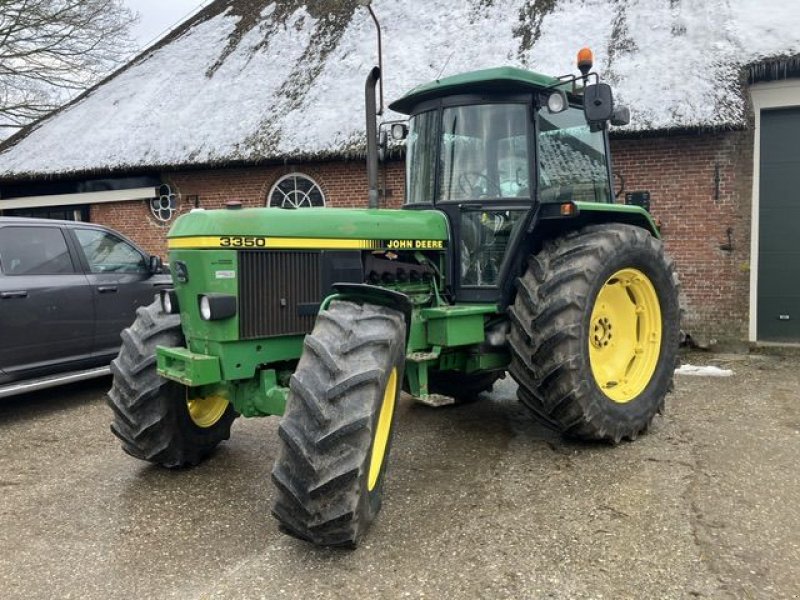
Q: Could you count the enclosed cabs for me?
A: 1